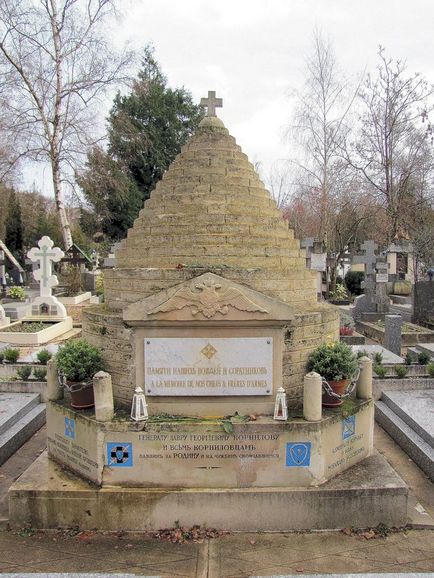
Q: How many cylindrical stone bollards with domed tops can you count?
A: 4